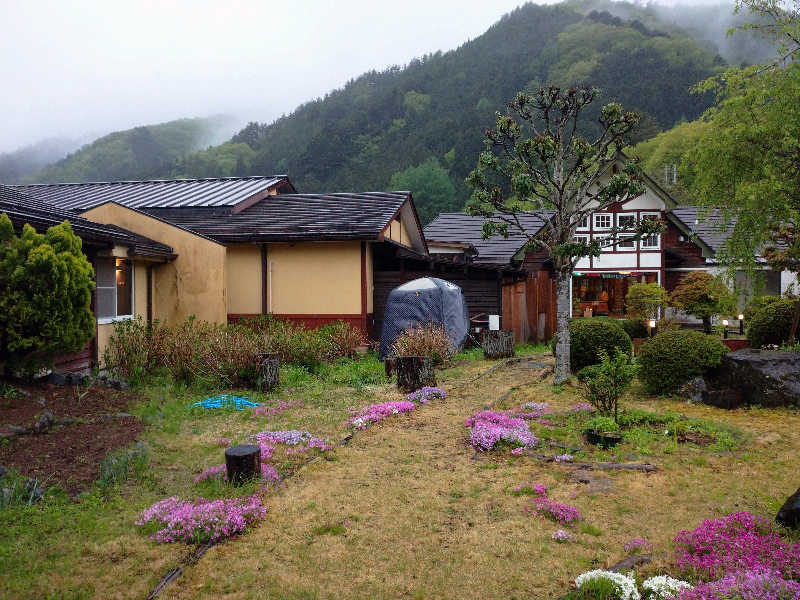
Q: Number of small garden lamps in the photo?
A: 3